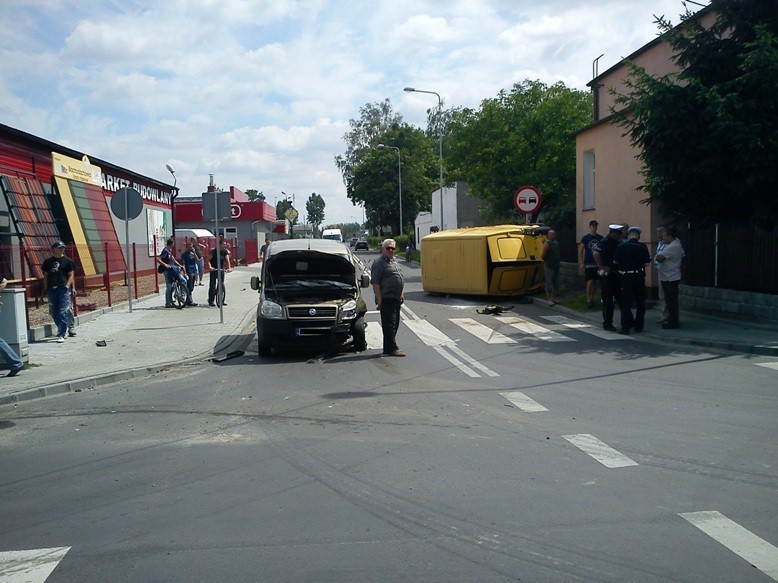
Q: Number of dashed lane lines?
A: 3